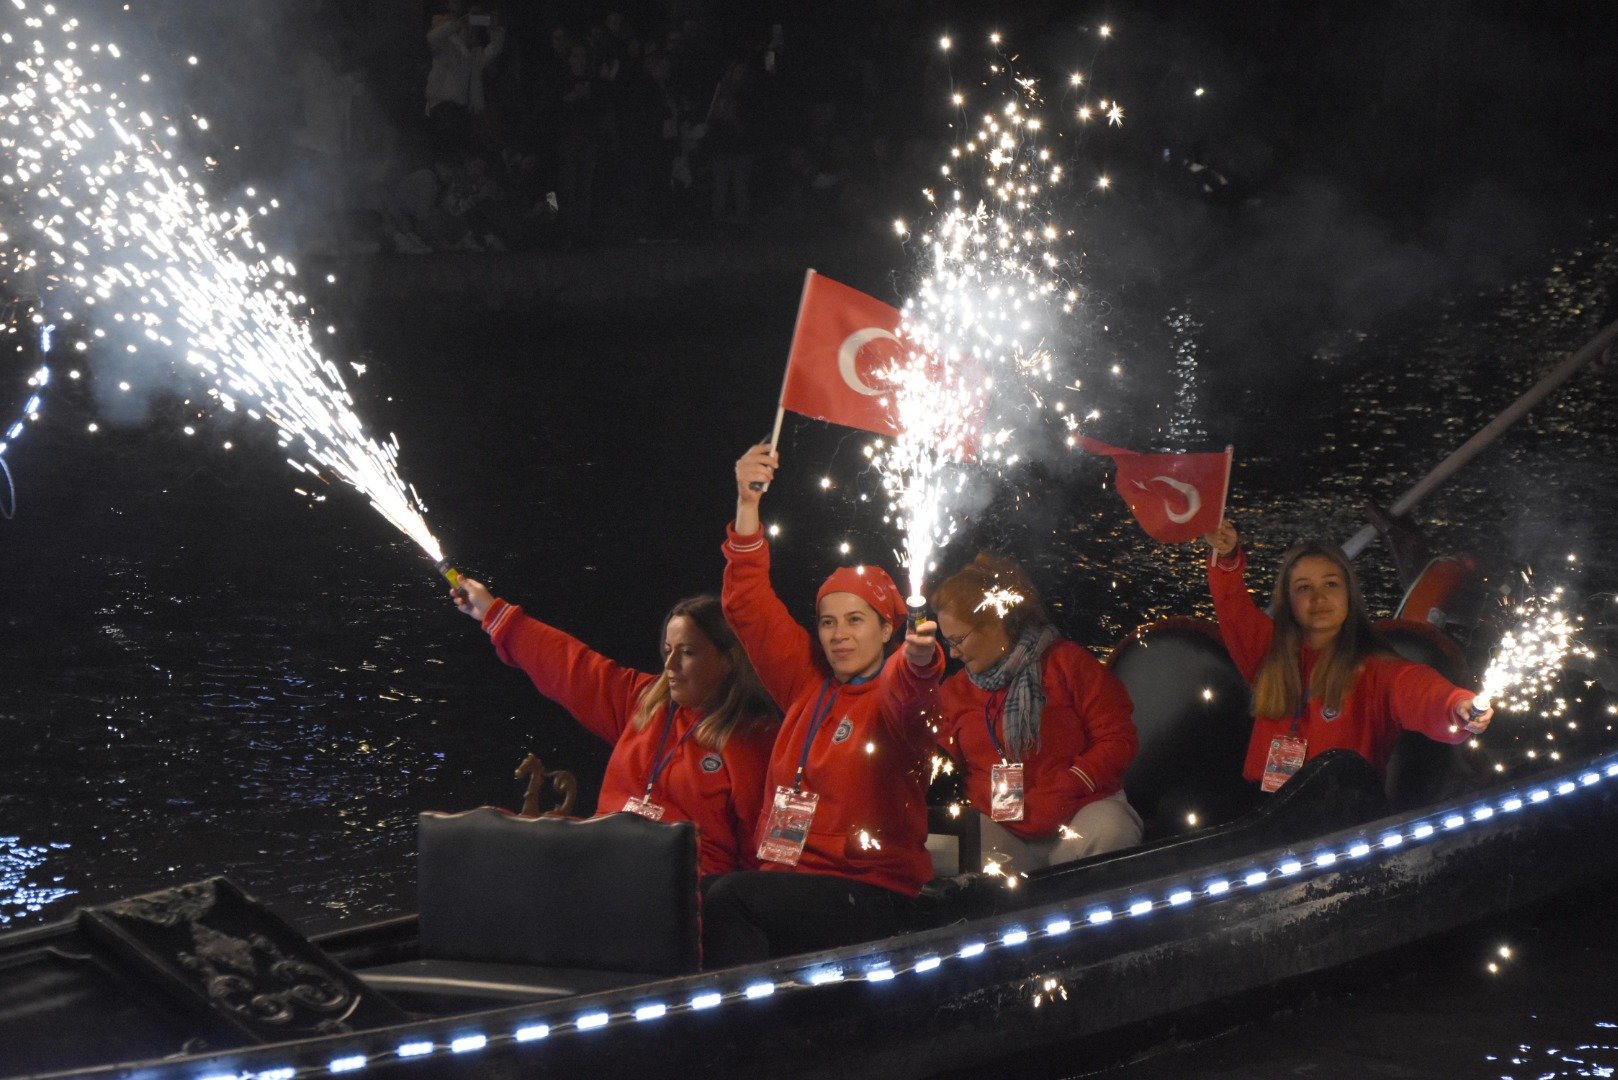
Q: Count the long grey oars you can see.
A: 1